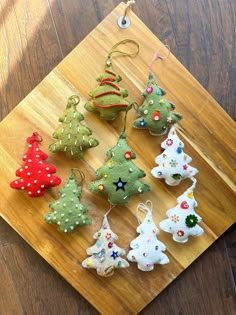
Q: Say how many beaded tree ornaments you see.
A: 10